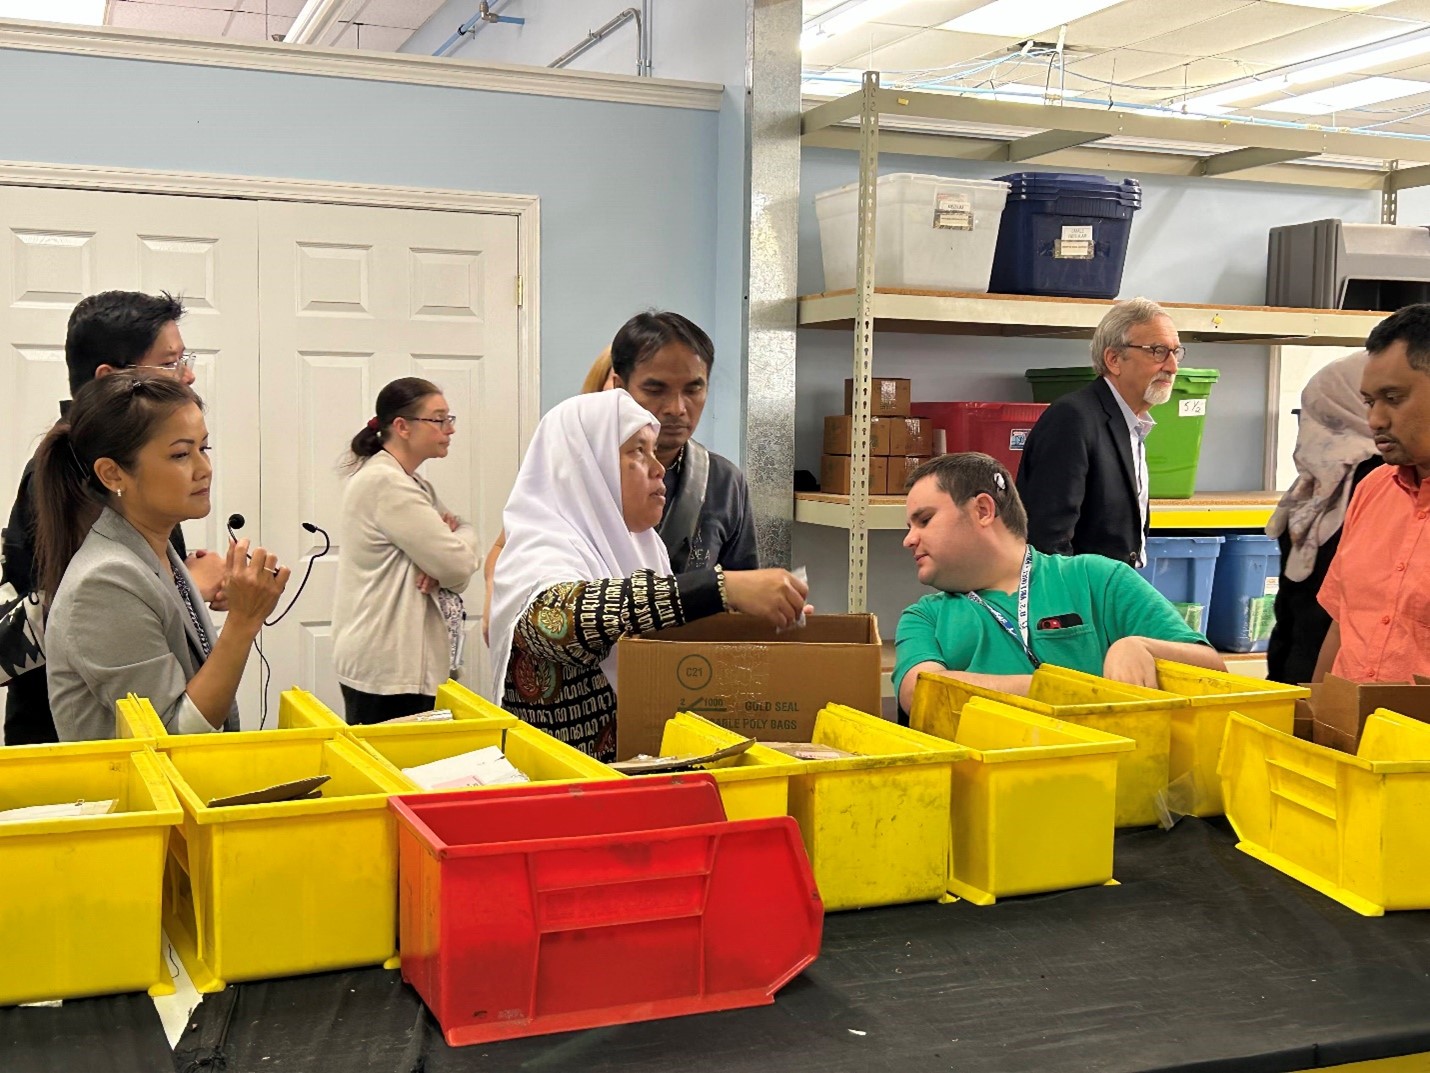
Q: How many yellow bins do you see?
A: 12